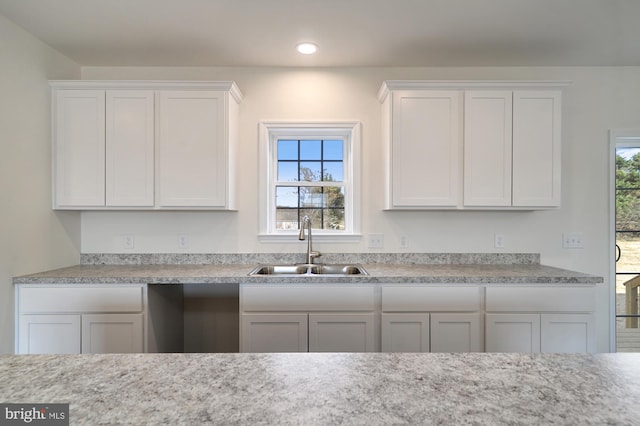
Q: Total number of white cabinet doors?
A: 14